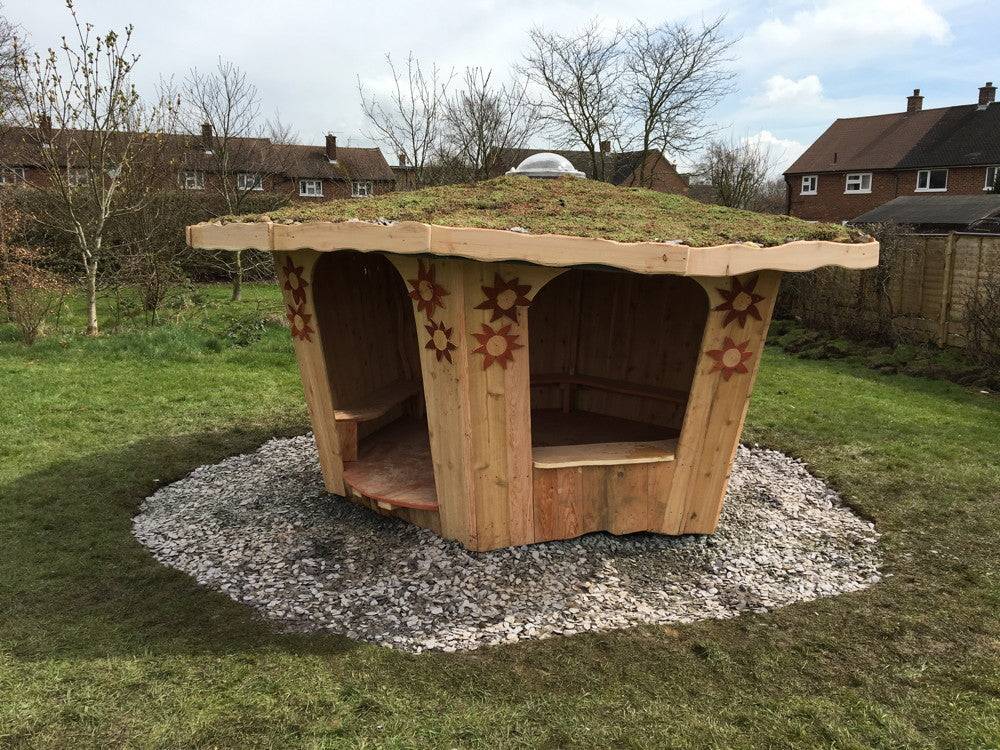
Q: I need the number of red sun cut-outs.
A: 8